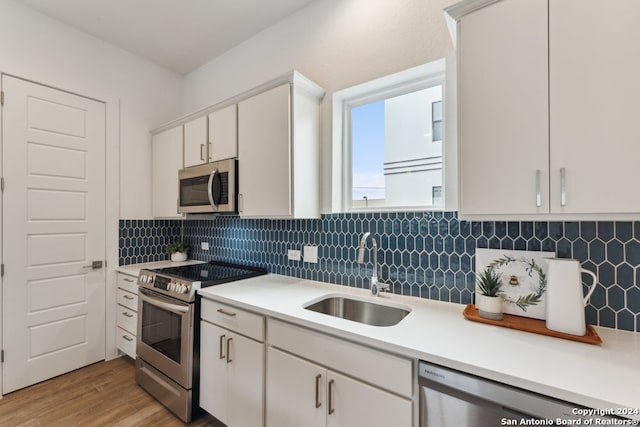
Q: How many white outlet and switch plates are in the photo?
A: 3